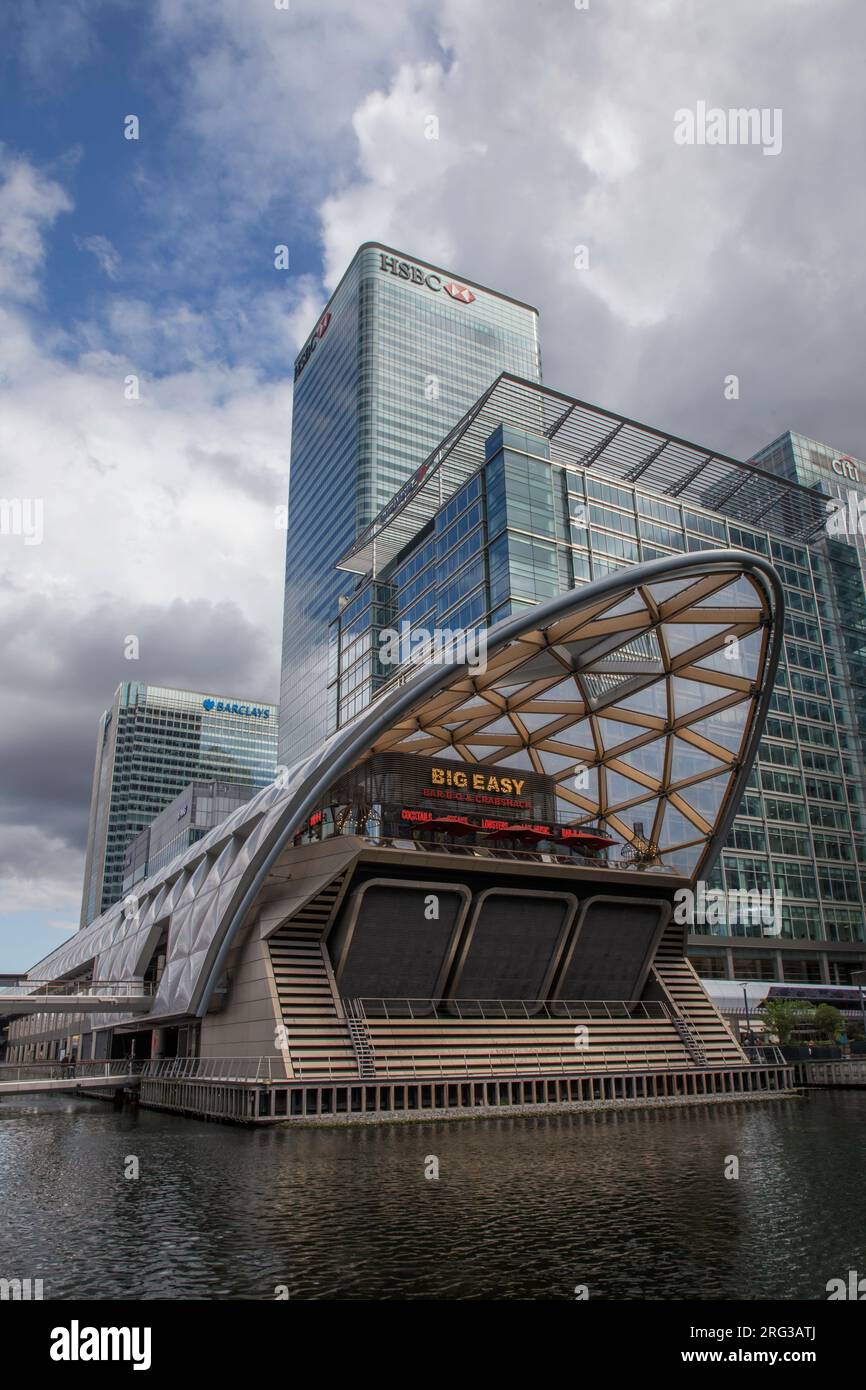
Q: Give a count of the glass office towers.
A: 4